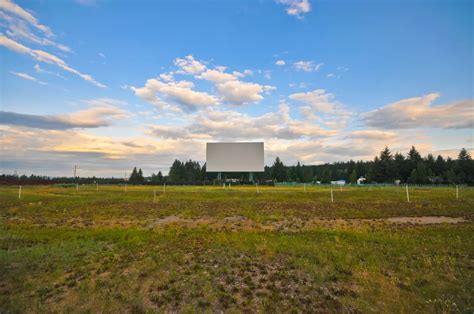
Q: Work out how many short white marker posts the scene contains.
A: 14